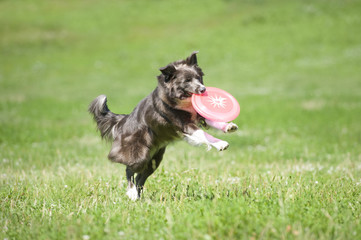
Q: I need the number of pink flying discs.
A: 1